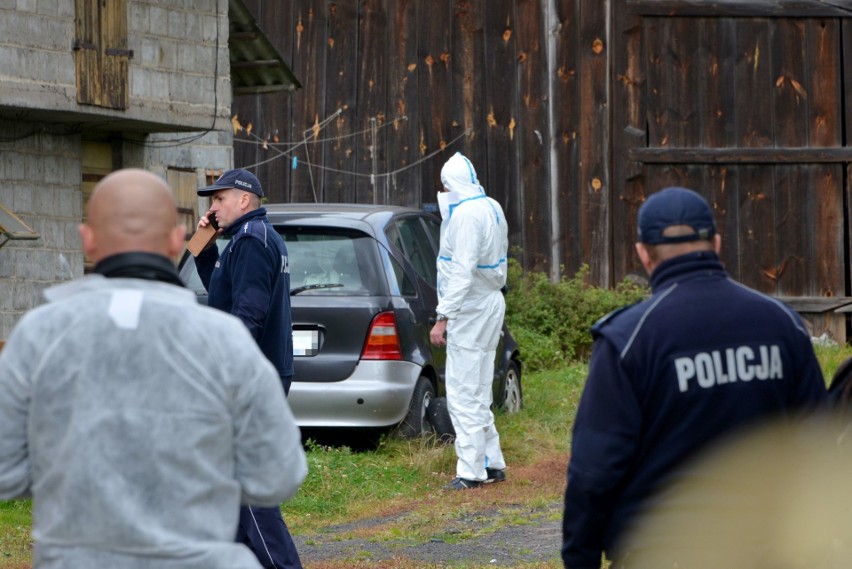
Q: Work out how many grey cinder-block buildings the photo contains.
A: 1